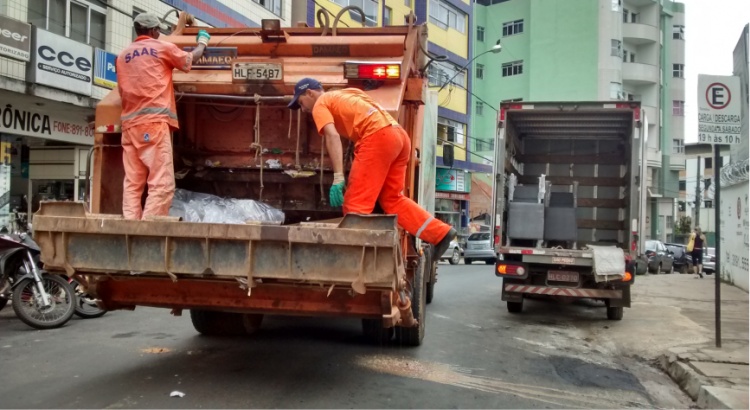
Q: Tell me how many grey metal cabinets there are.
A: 2